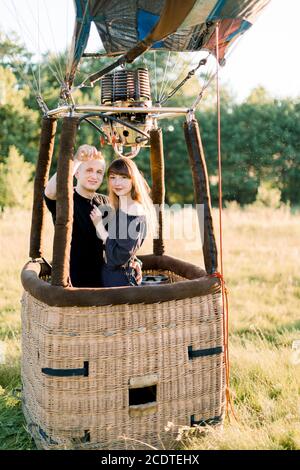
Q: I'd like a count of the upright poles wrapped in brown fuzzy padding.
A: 4